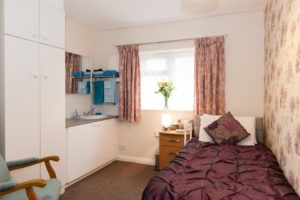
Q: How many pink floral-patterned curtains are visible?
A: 2